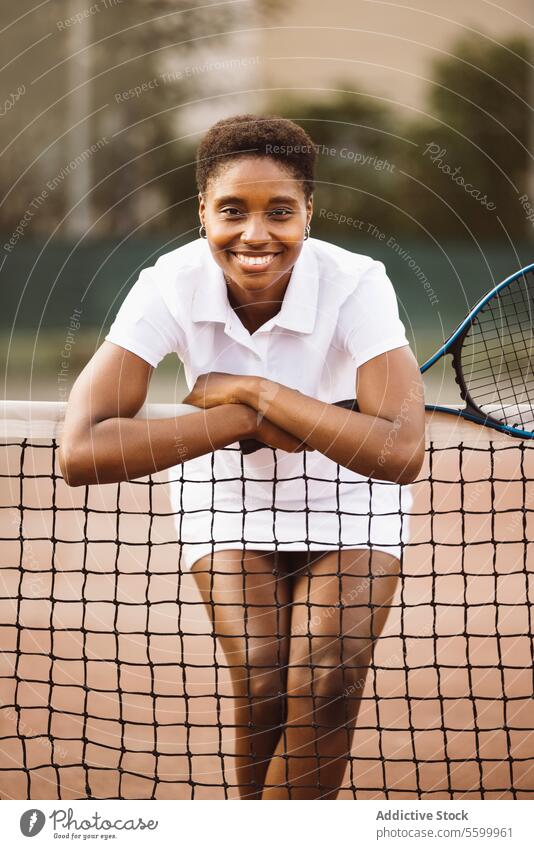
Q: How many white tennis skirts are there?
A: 1